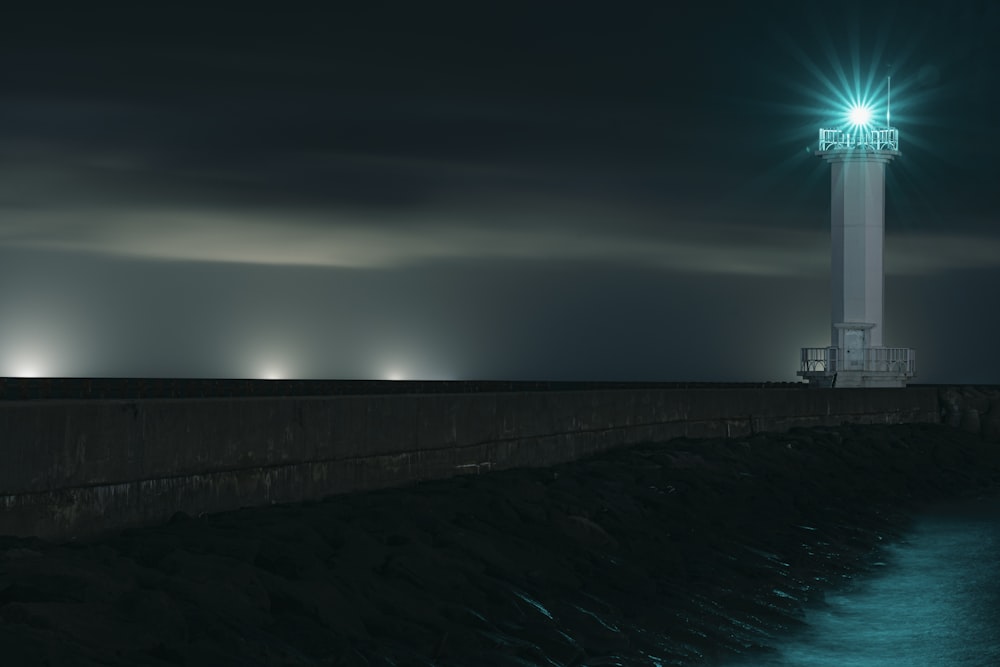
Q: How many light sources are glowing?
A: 4